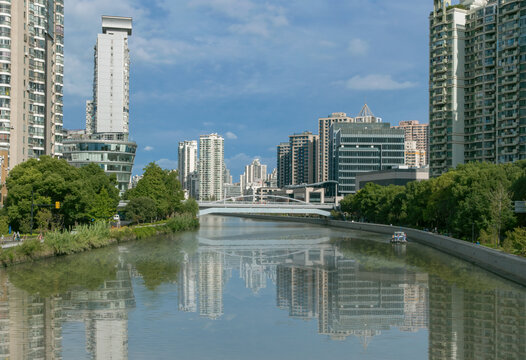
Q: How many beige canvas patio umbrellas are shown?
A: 0